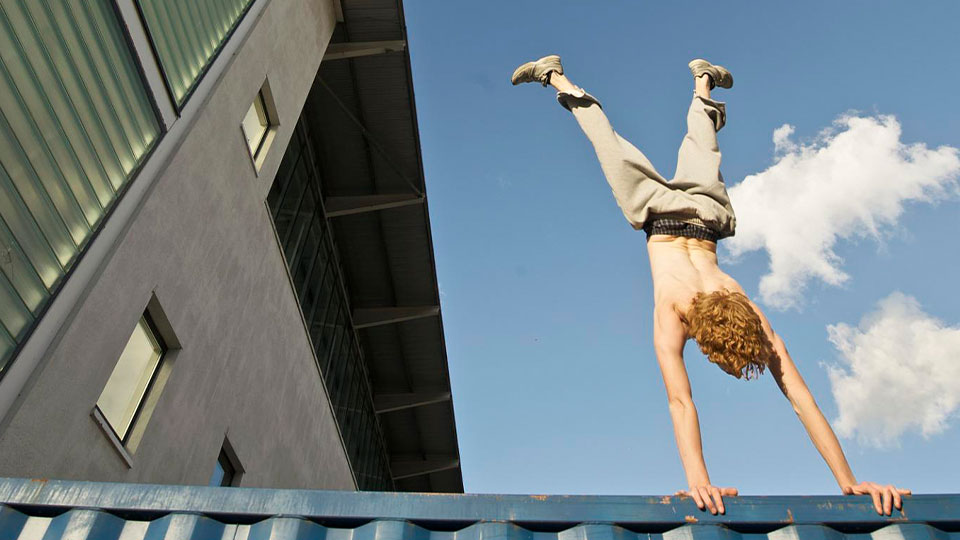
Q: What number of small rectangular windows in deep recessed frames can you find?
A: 3